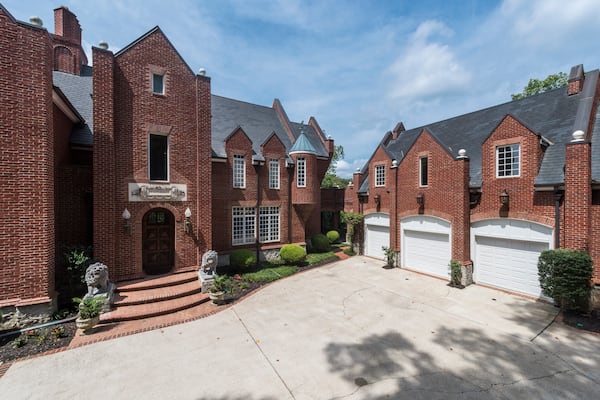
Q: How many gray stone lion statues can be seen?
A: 2